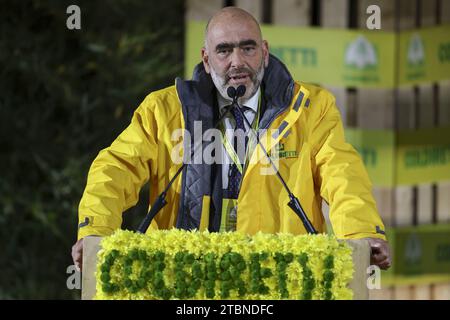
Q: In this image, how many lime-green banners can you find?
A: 3